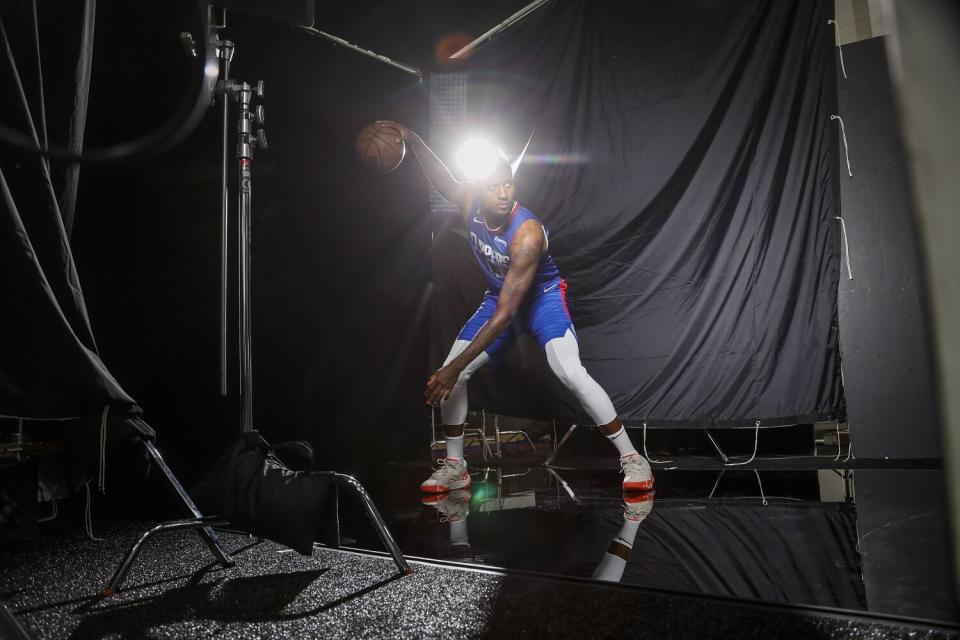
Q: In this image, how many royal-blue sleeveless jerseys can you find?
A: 1